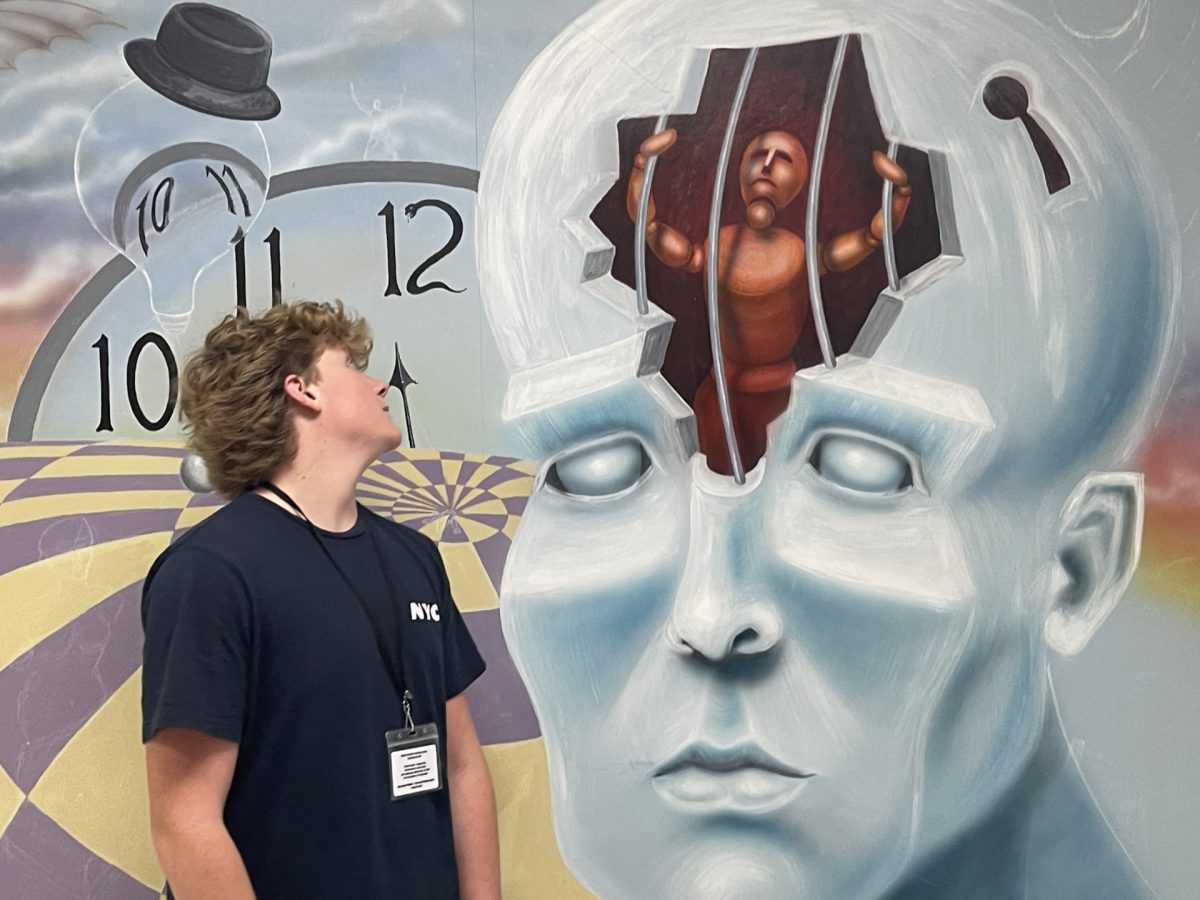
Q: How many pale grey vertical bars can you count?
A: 4